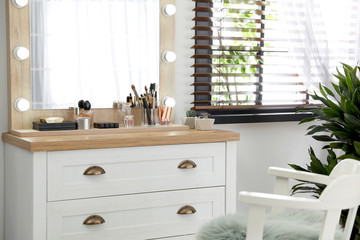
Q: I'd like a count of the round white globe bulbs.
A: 6